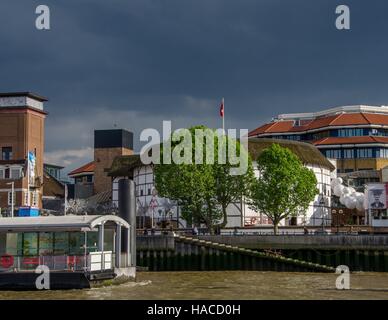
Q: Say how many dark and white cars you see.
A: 0